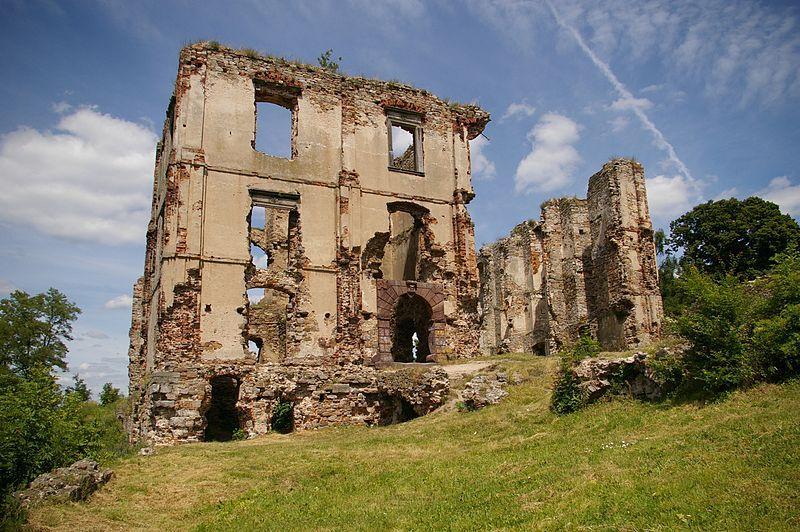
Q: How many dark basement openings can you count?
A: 3